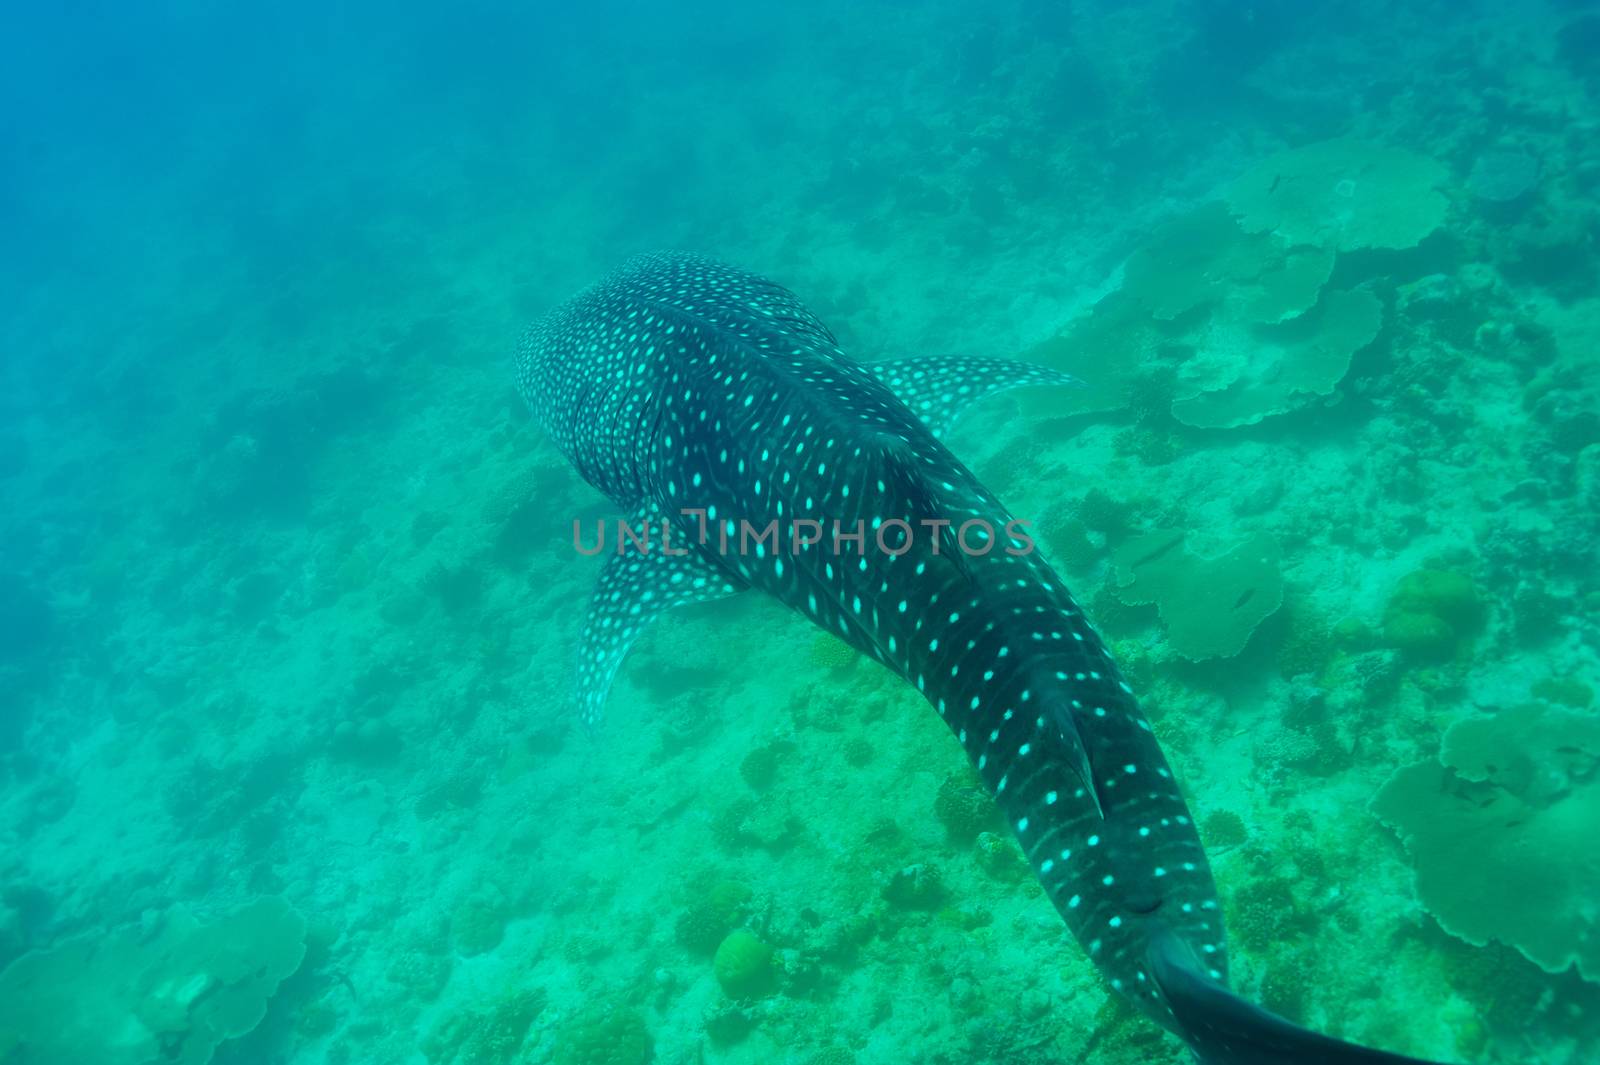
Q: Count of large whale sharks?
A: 1